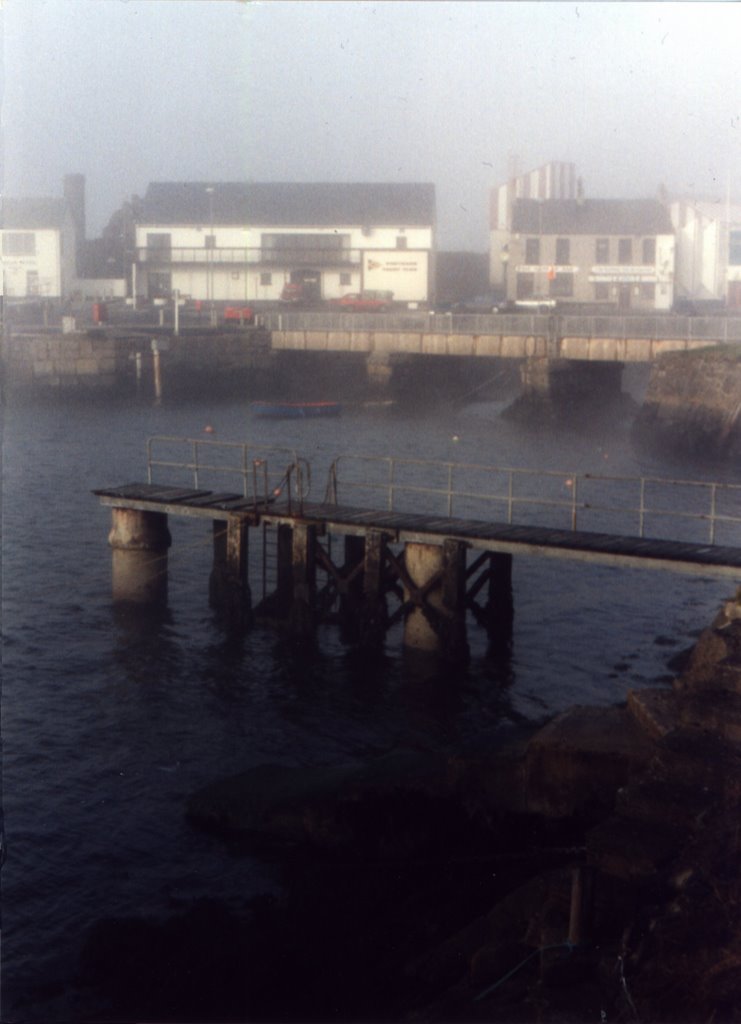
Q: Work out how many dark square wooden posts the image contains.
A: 8